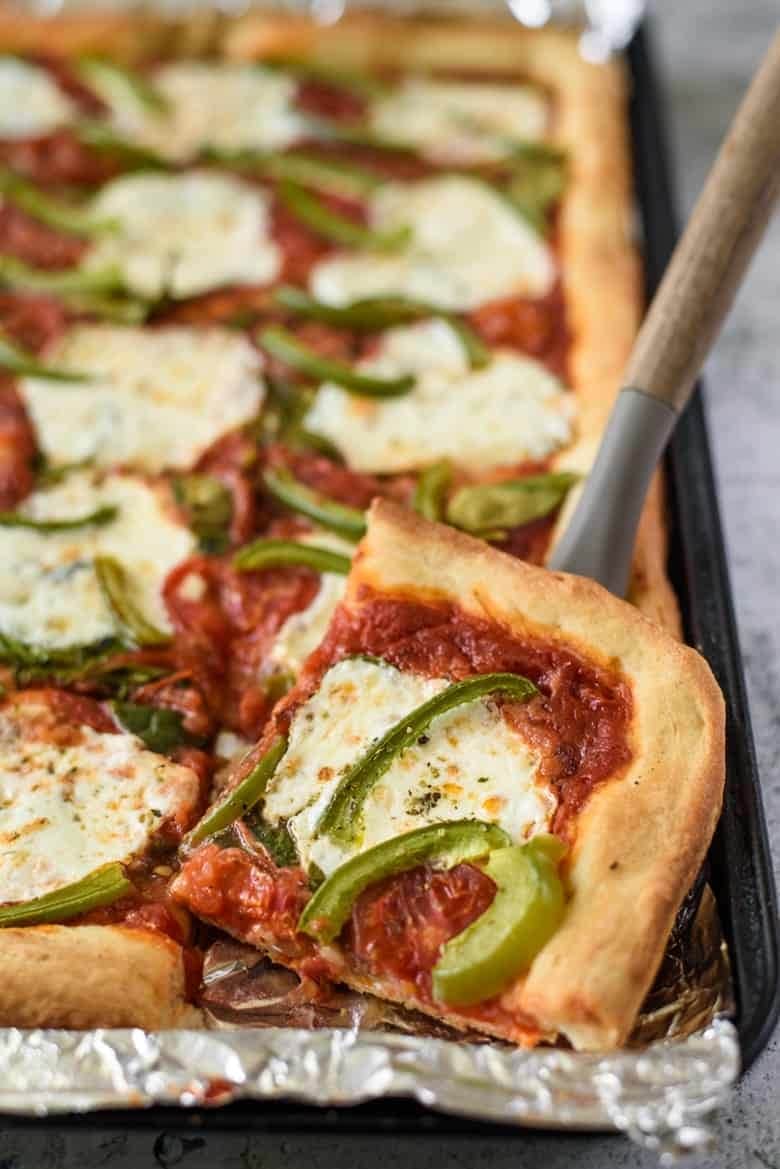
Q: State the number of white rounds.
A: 11